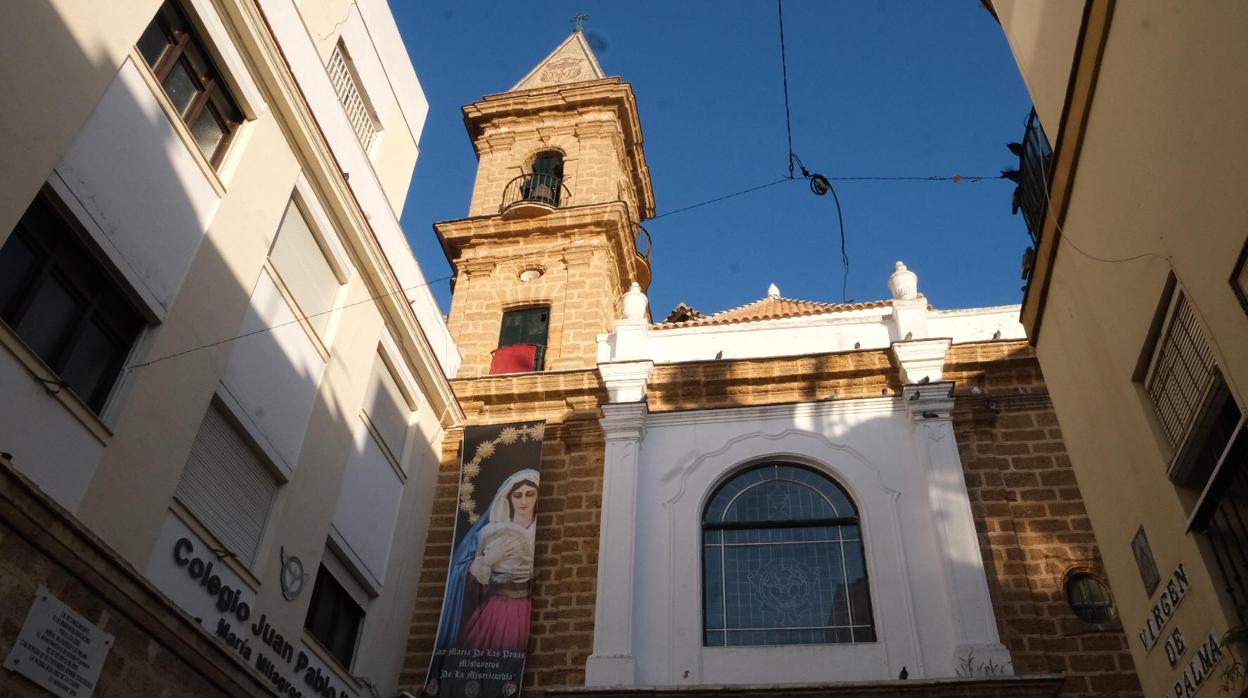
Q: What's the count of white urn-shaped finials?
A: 2